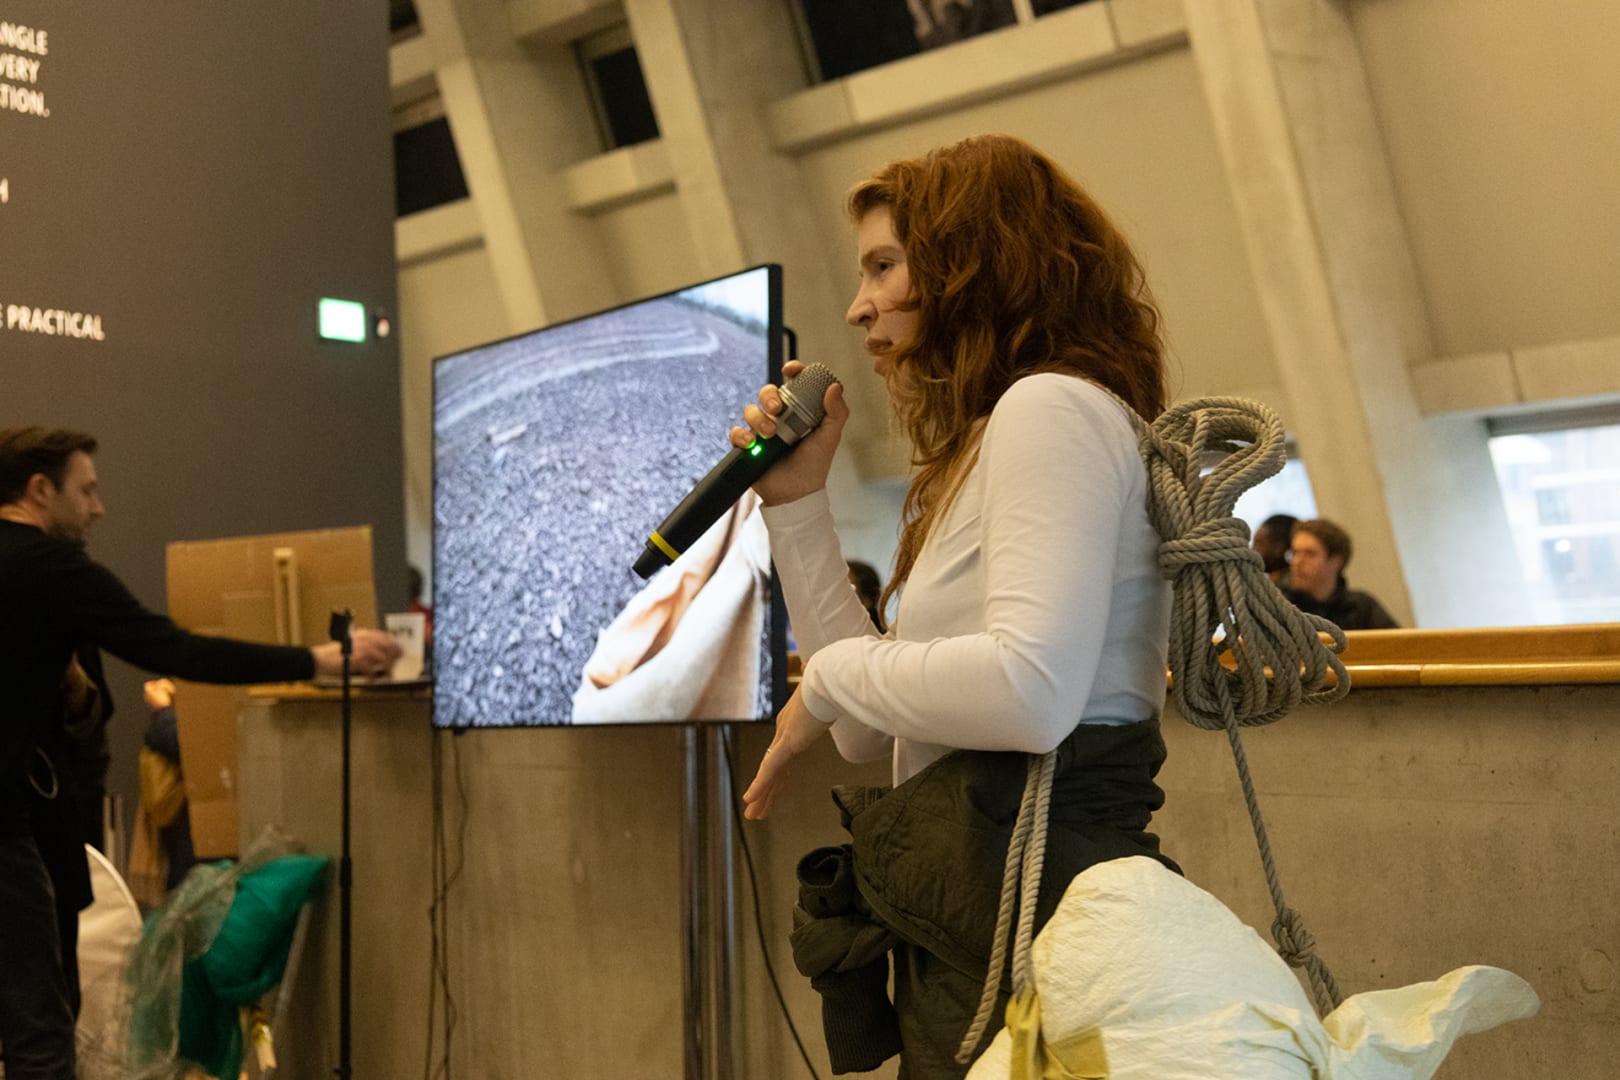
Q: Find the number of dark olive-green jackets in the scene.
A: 1